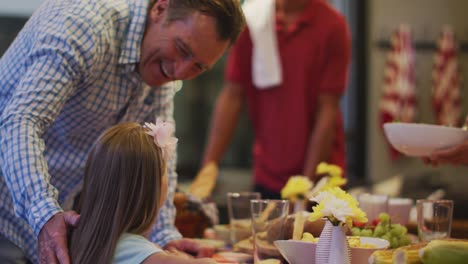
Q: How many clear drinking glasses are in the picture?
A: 3